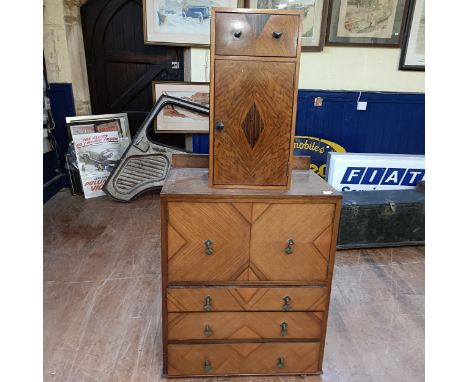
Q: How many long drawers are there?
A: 3